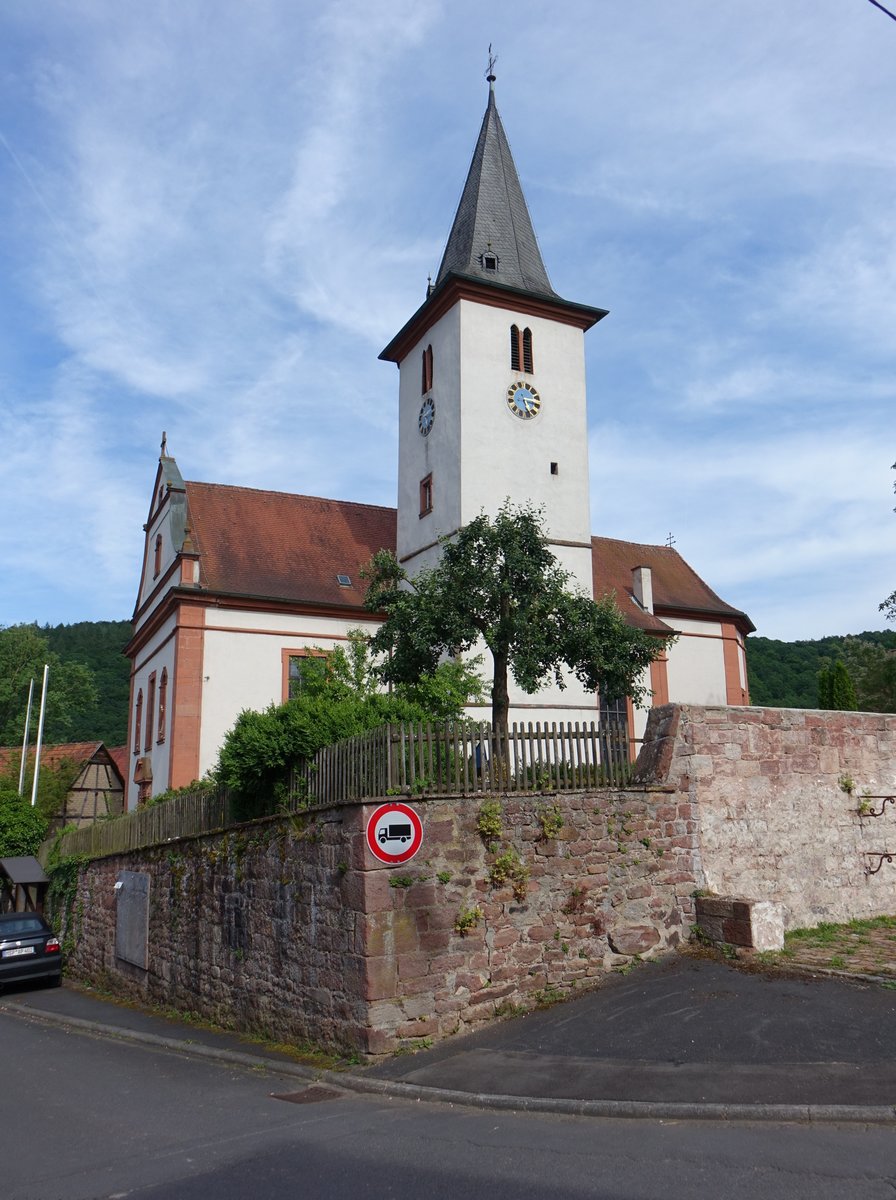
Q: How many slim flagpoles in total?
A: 2